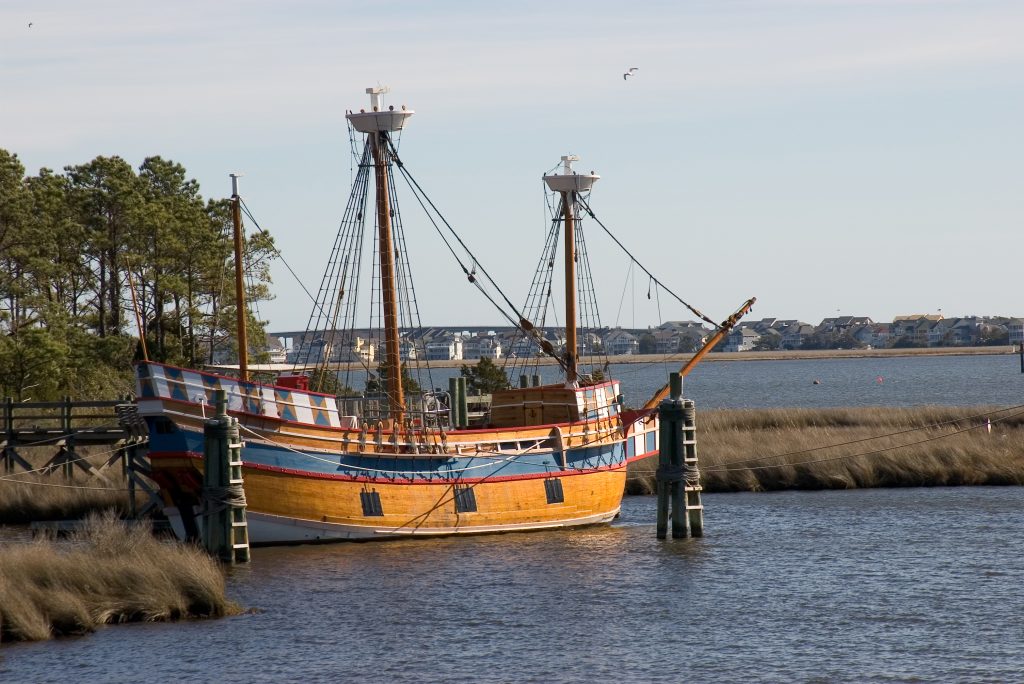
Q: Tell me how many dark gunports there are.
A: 3